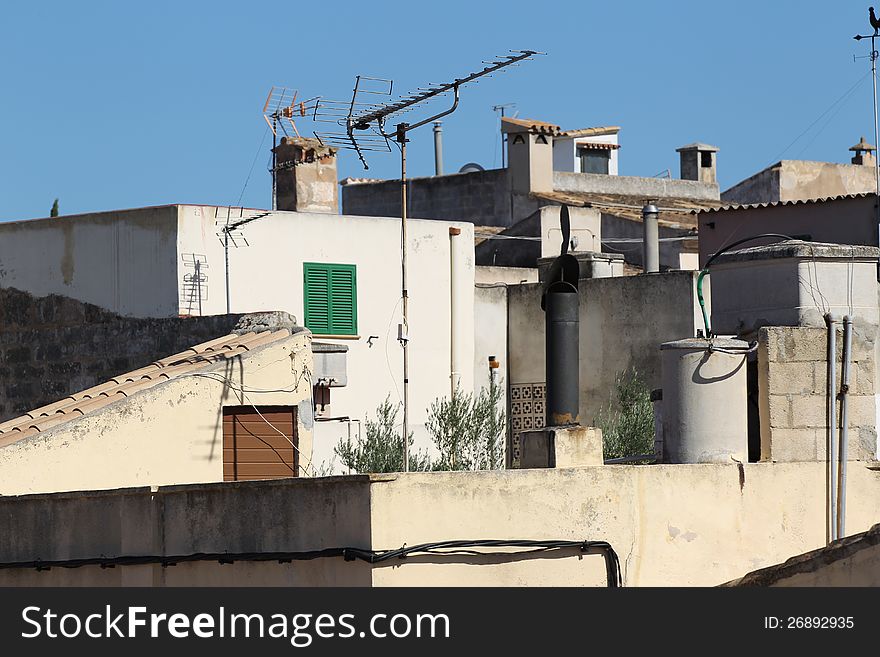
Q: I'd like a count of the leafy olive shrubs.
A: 3